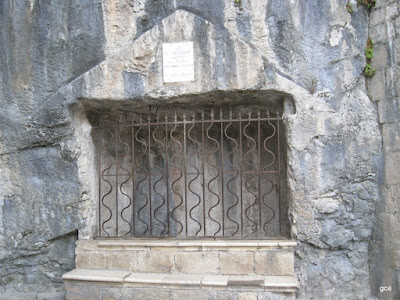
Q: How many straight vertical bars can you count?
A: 11